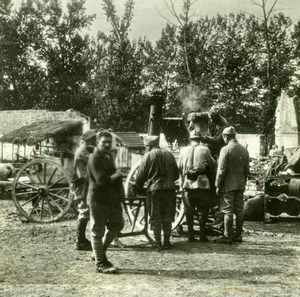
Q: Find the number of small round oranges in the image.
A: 0